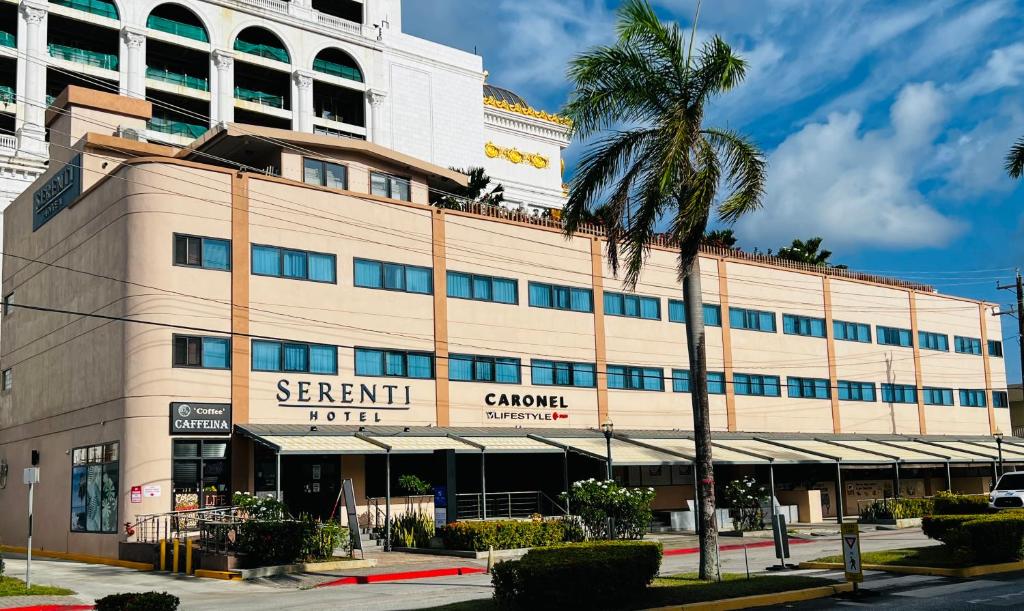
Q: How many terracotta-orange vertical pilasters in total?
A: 7